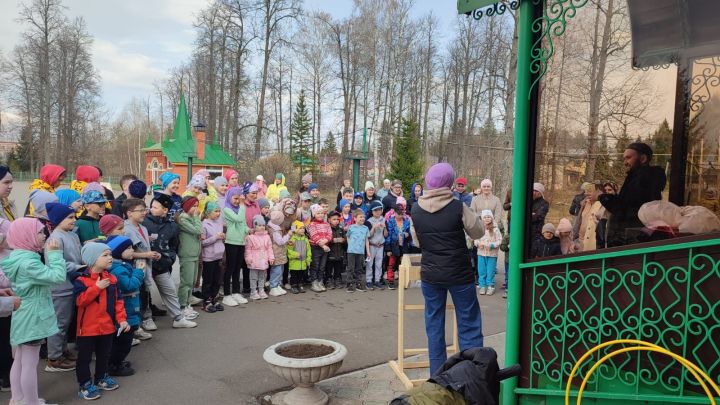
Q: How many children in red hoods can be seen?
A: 2